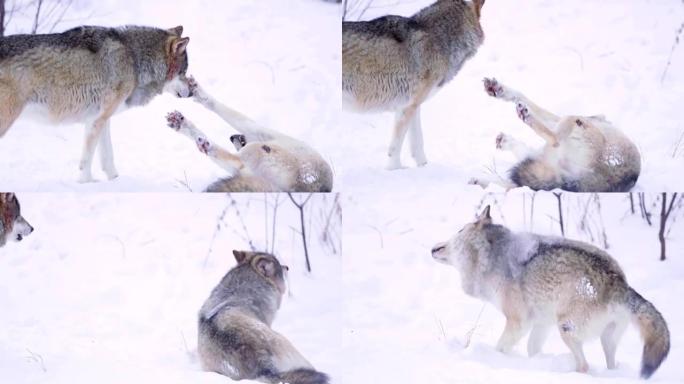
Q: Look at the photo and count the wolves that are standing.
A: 3